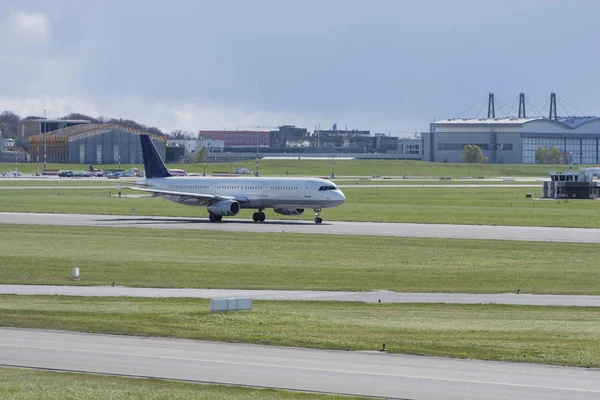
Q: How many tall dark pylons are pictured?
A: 3